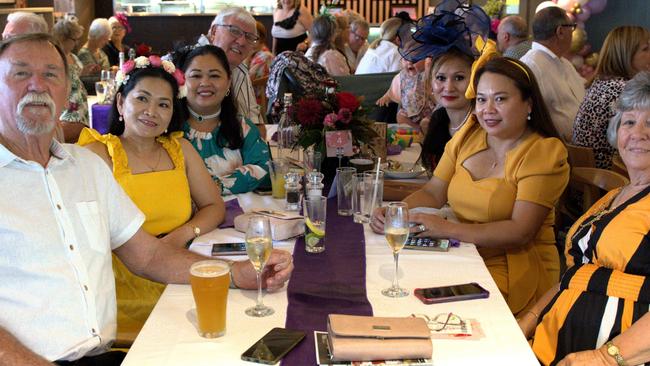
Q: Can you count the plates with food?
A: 1